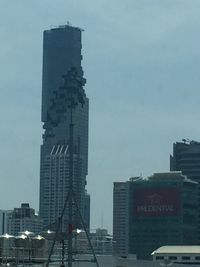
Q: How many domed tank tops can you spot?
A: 6